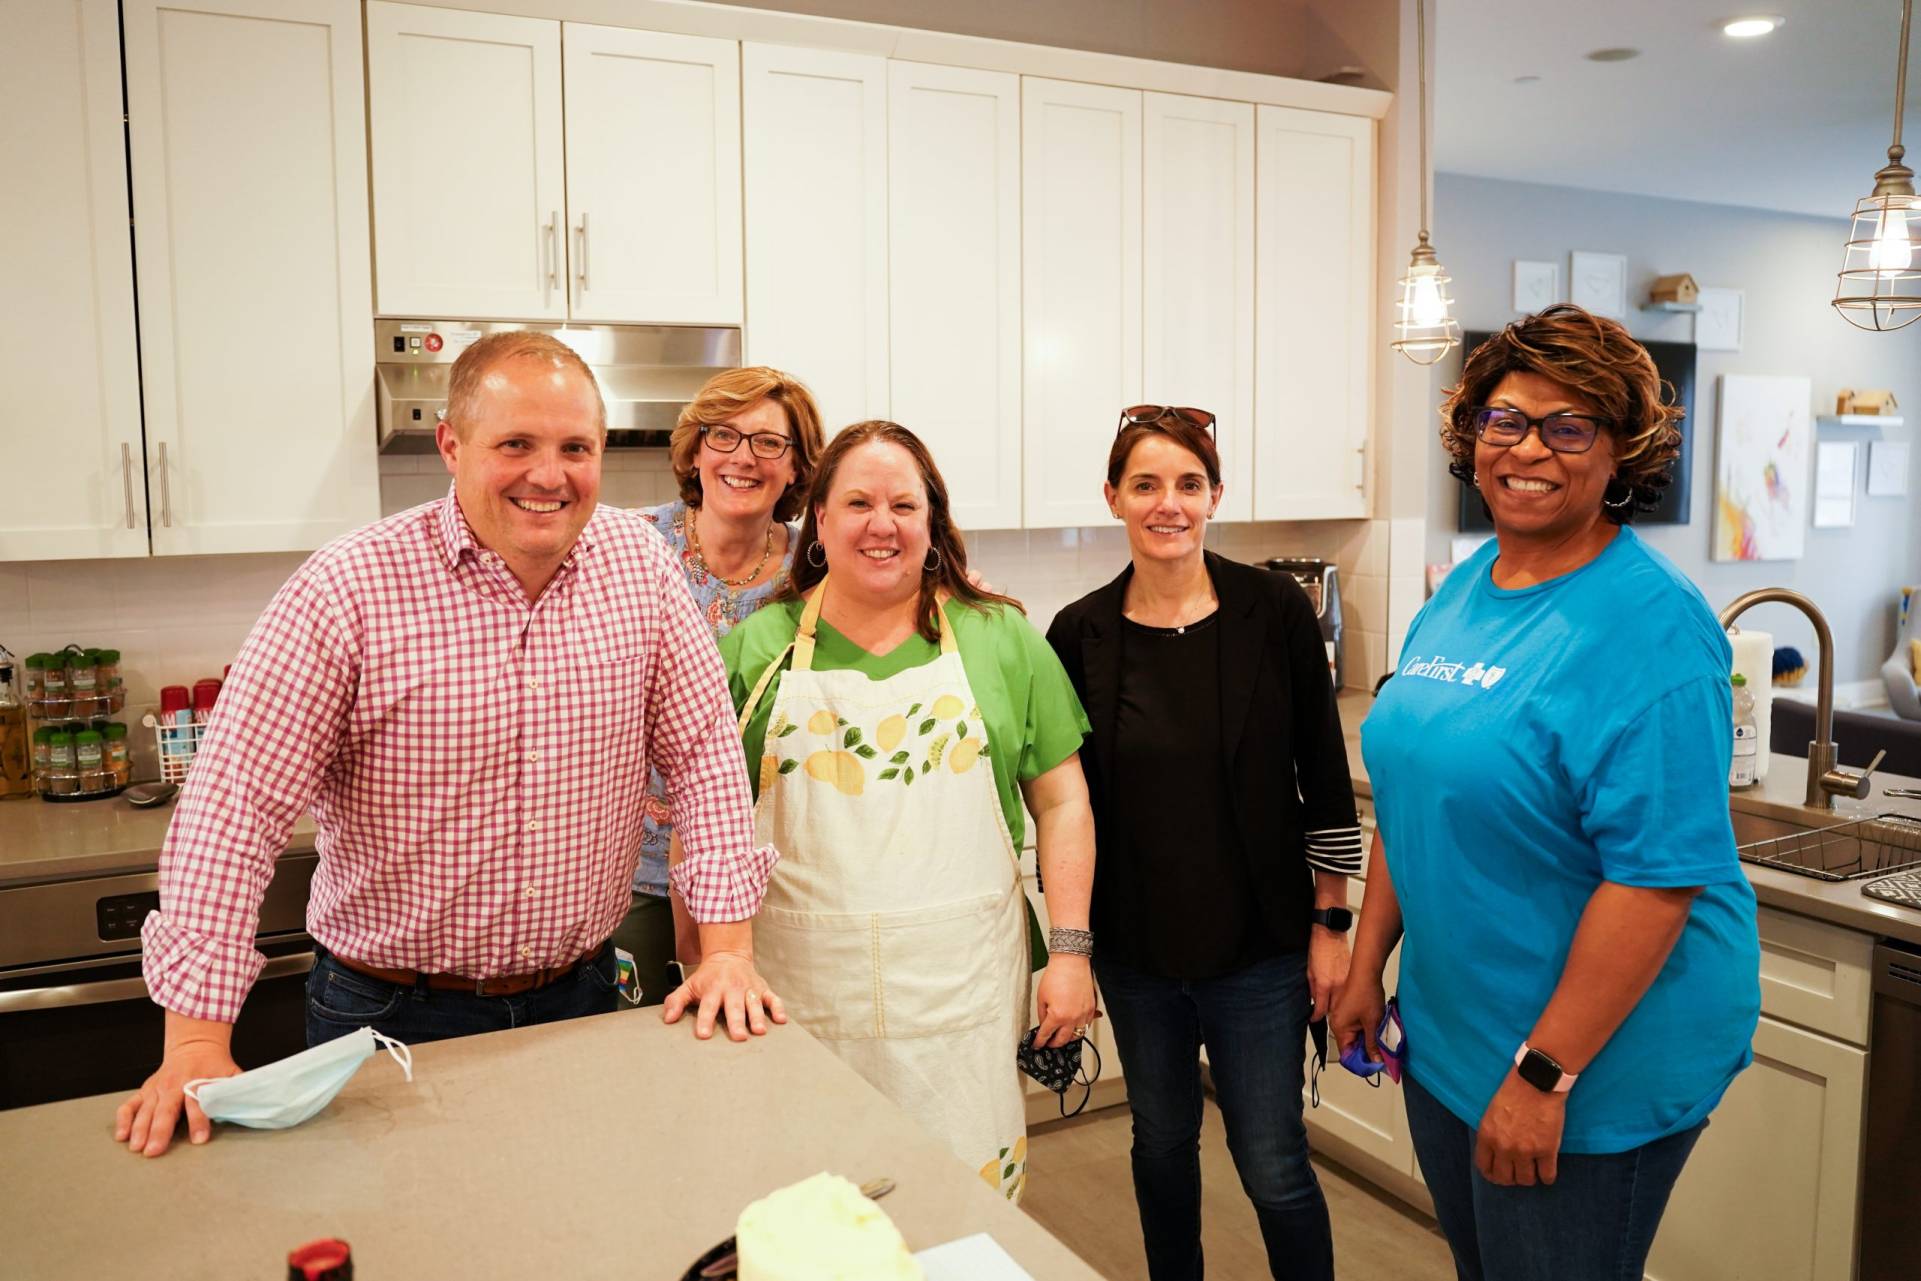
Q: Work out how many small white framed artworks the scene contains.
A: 5